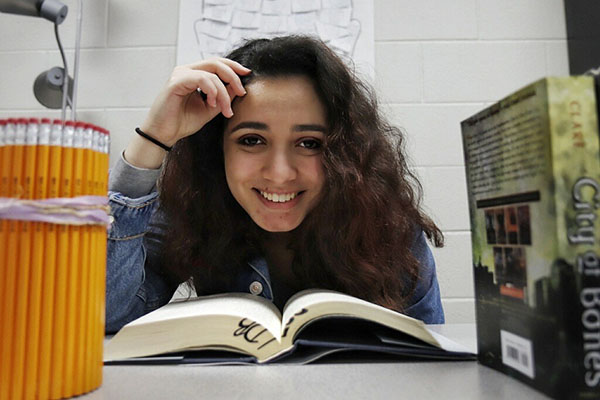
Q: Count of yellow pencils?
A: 12